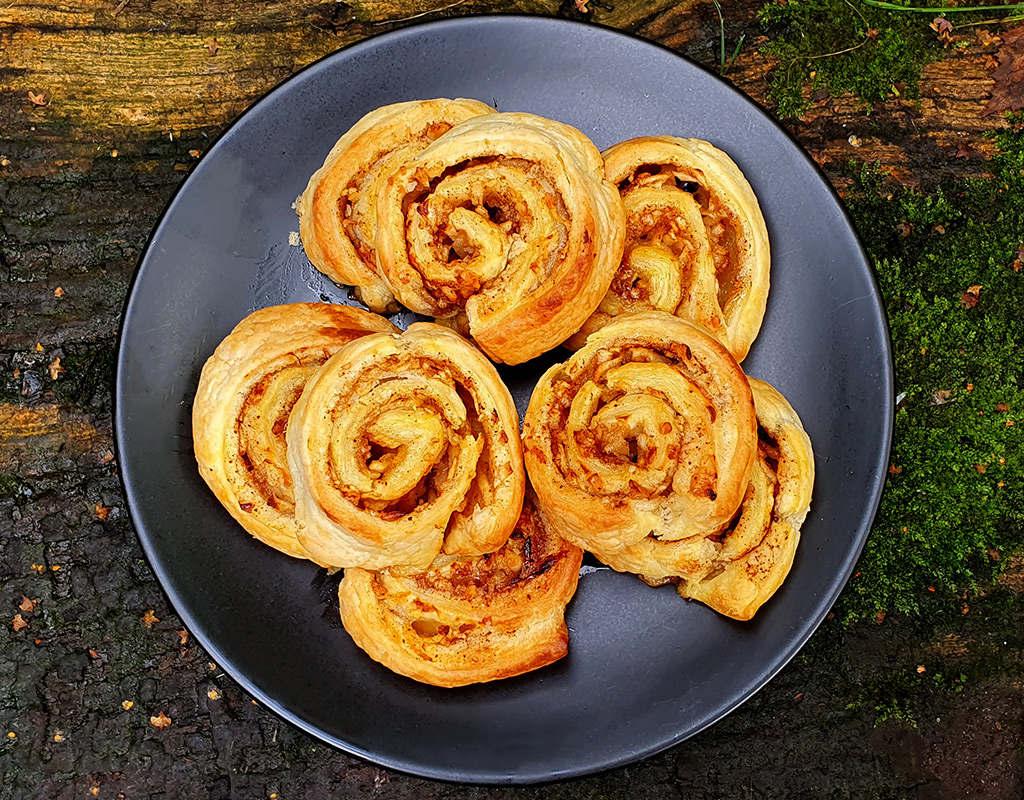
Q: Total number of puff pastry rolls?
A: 8